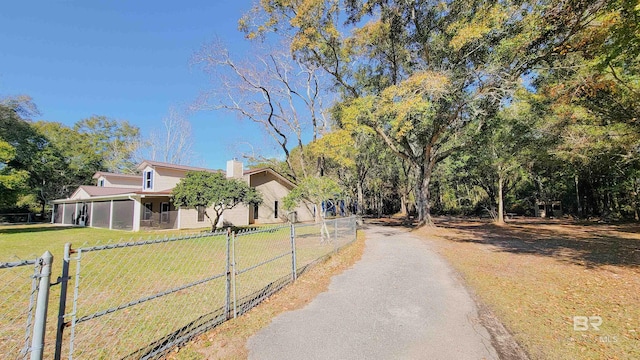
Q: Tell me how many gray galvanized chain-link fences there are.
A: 1